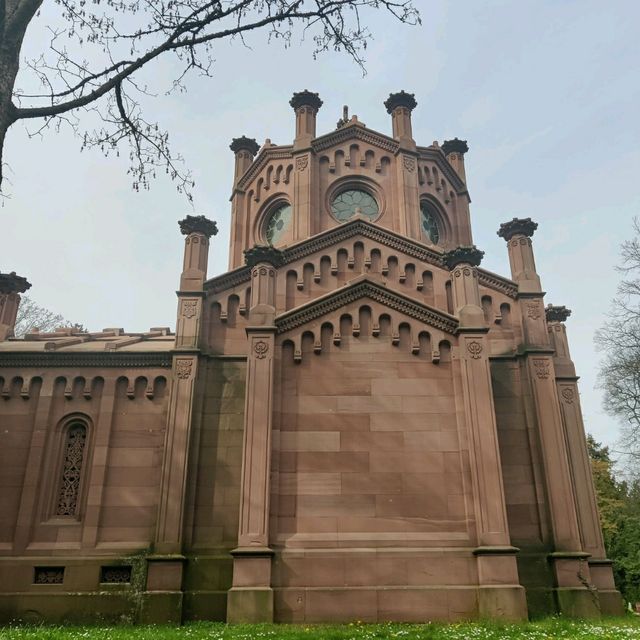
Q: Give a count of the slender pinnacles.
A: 10